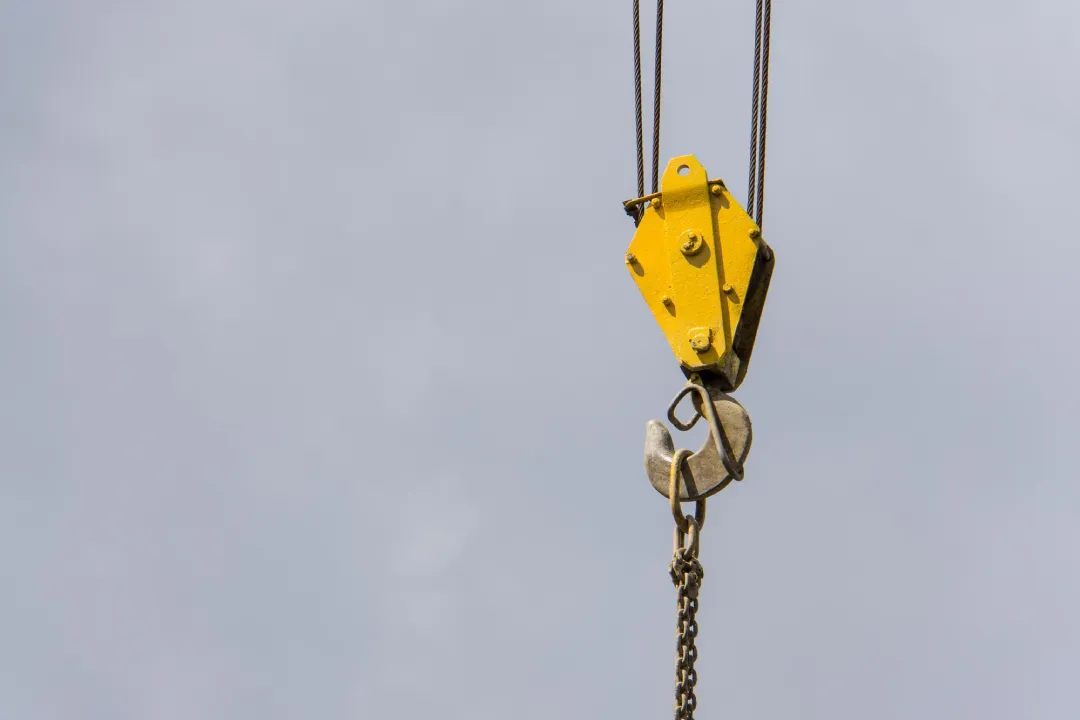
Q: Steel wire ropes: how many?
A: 4